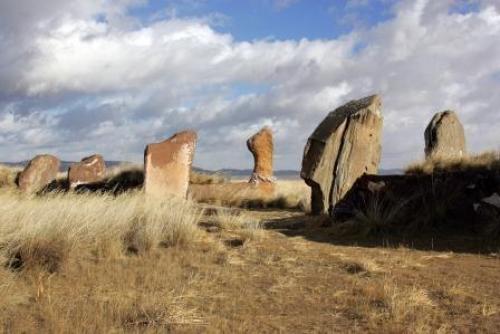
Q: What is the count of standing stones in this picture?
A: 6